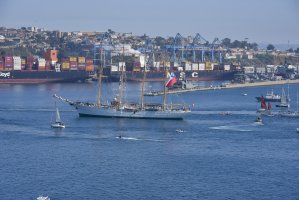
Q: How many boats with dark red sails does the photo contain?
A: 2